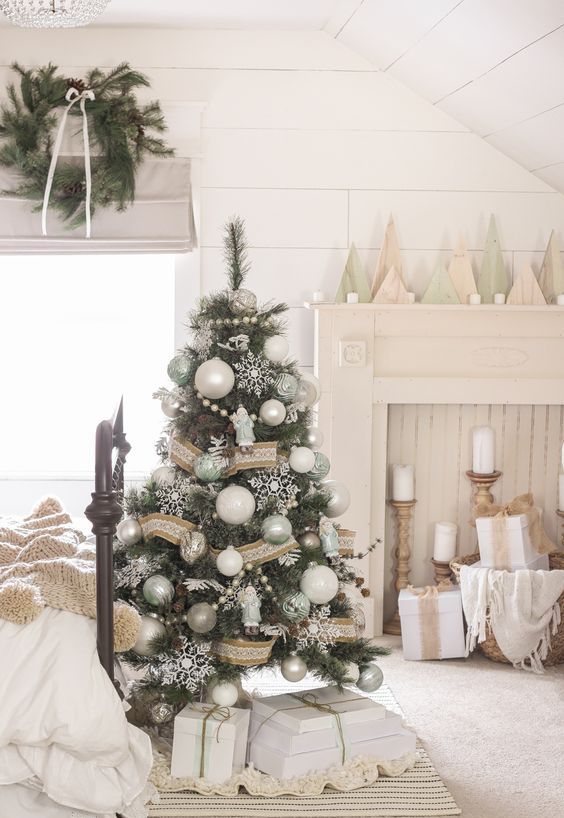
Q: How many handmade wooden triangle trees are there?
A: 8